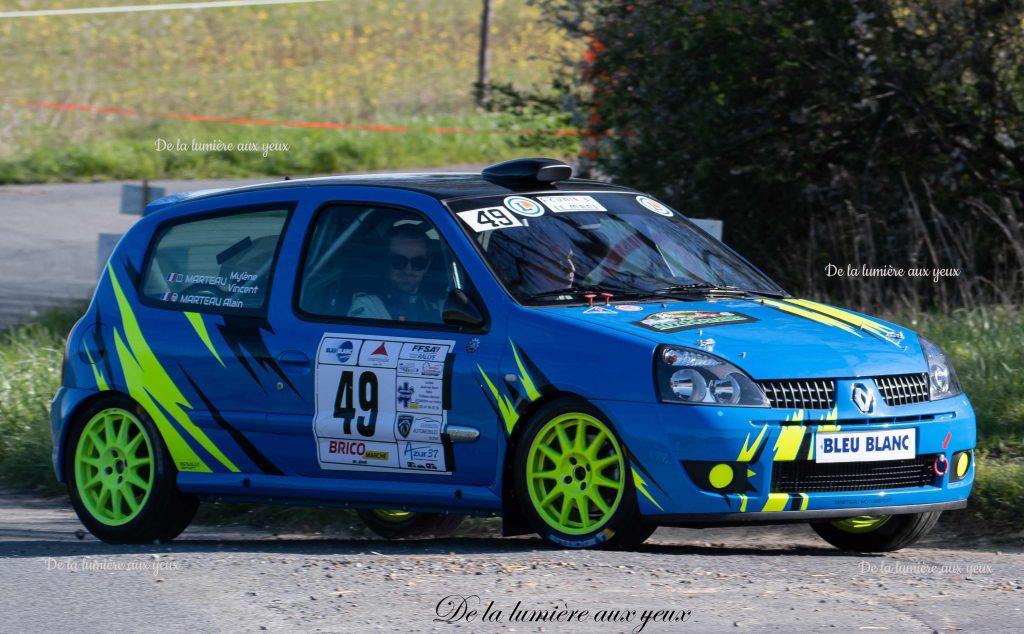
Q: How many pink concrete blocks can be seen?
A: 0